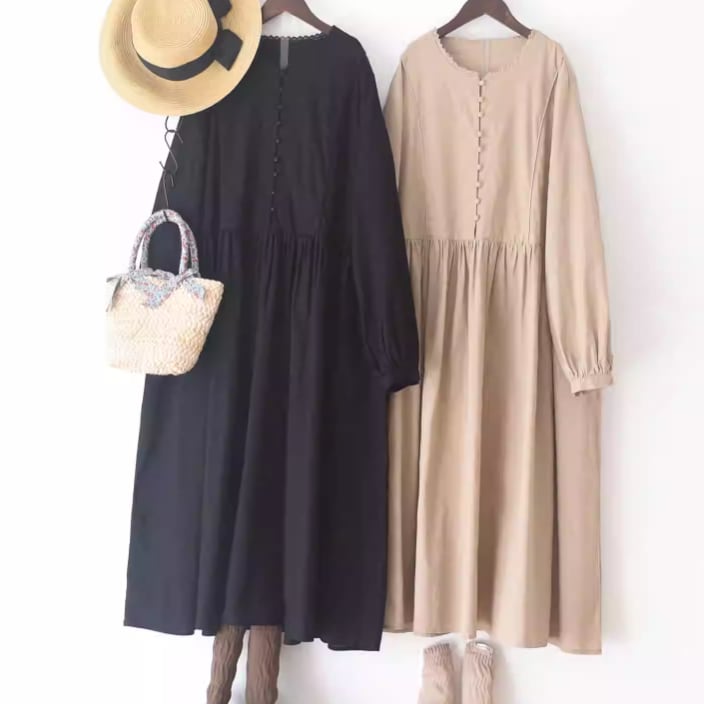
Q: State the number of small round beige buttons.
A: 9